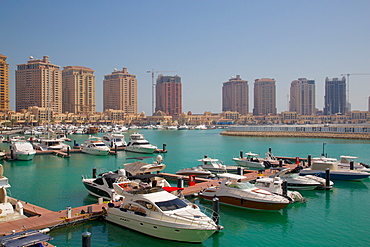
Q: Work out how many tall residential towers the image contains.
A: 9